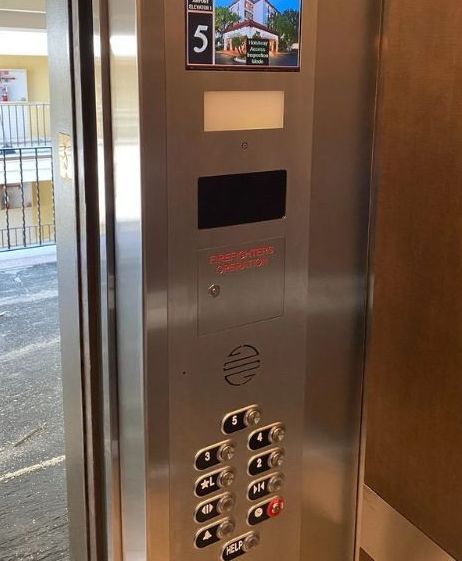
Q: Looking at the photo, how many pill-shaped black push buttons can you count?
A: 10